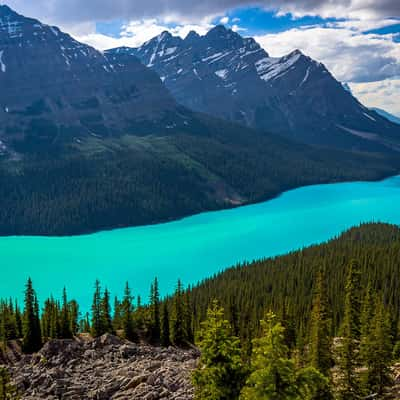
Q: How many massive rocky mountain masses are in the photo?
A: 2